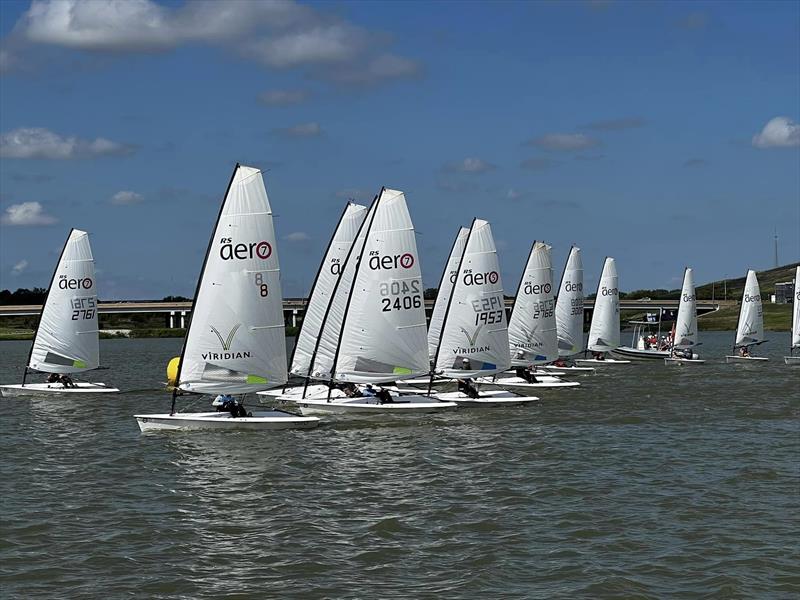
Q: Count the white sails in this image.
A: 13